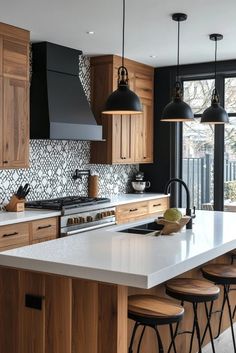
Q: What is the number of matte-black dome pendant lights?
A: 3